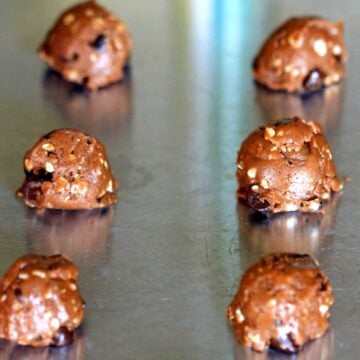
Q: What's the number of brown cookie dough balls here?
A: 6